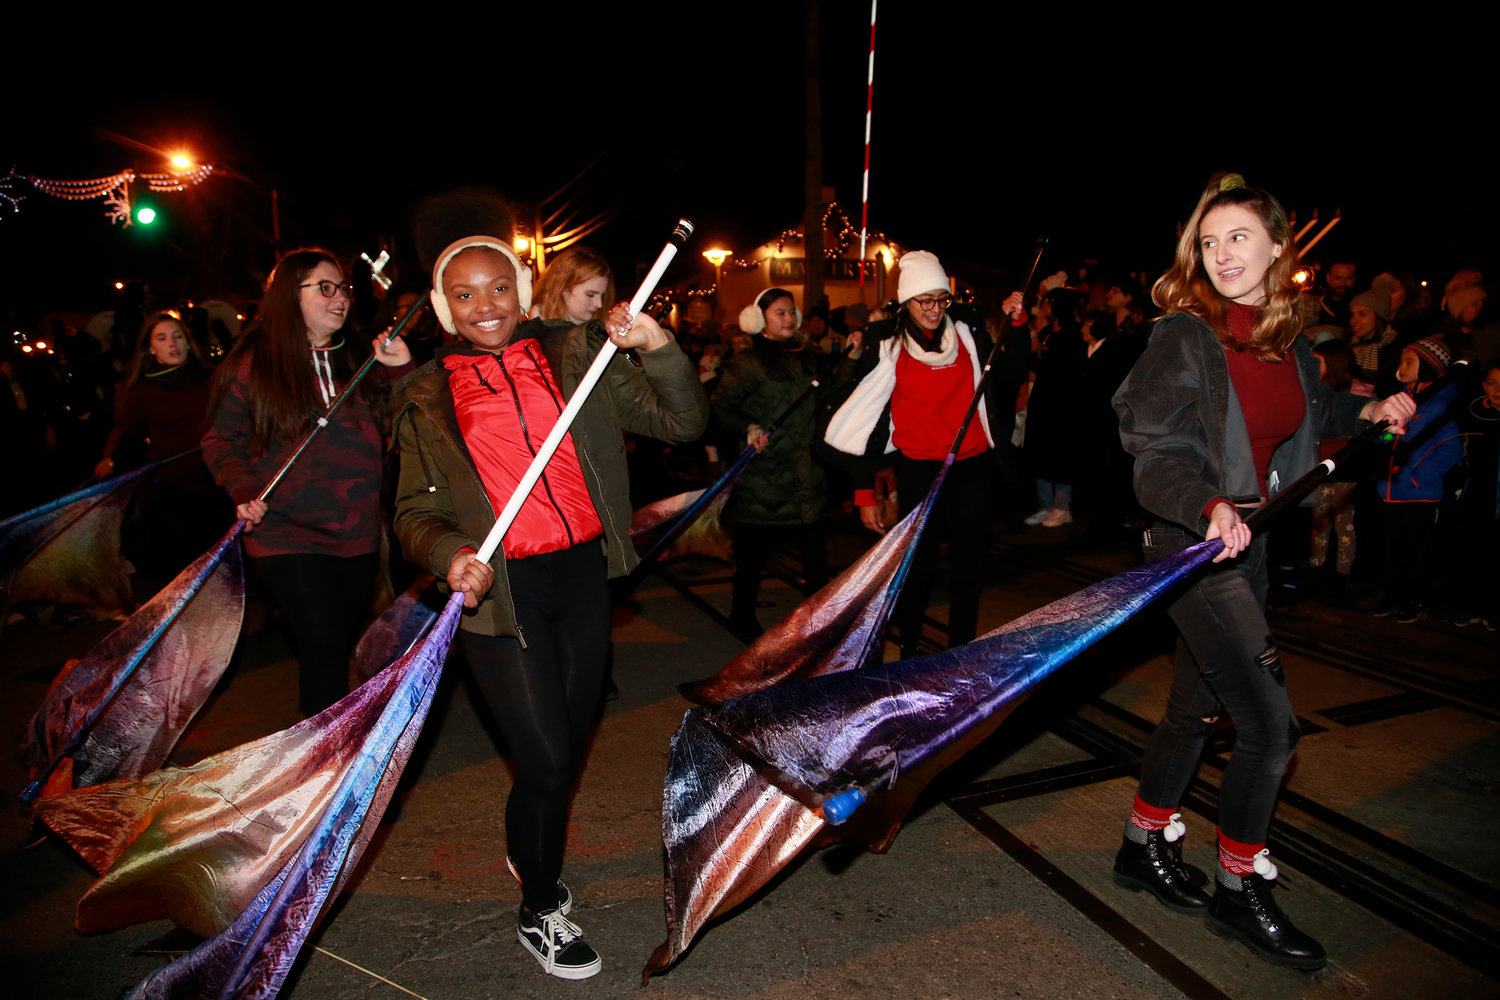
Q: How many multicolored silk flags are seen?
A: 7